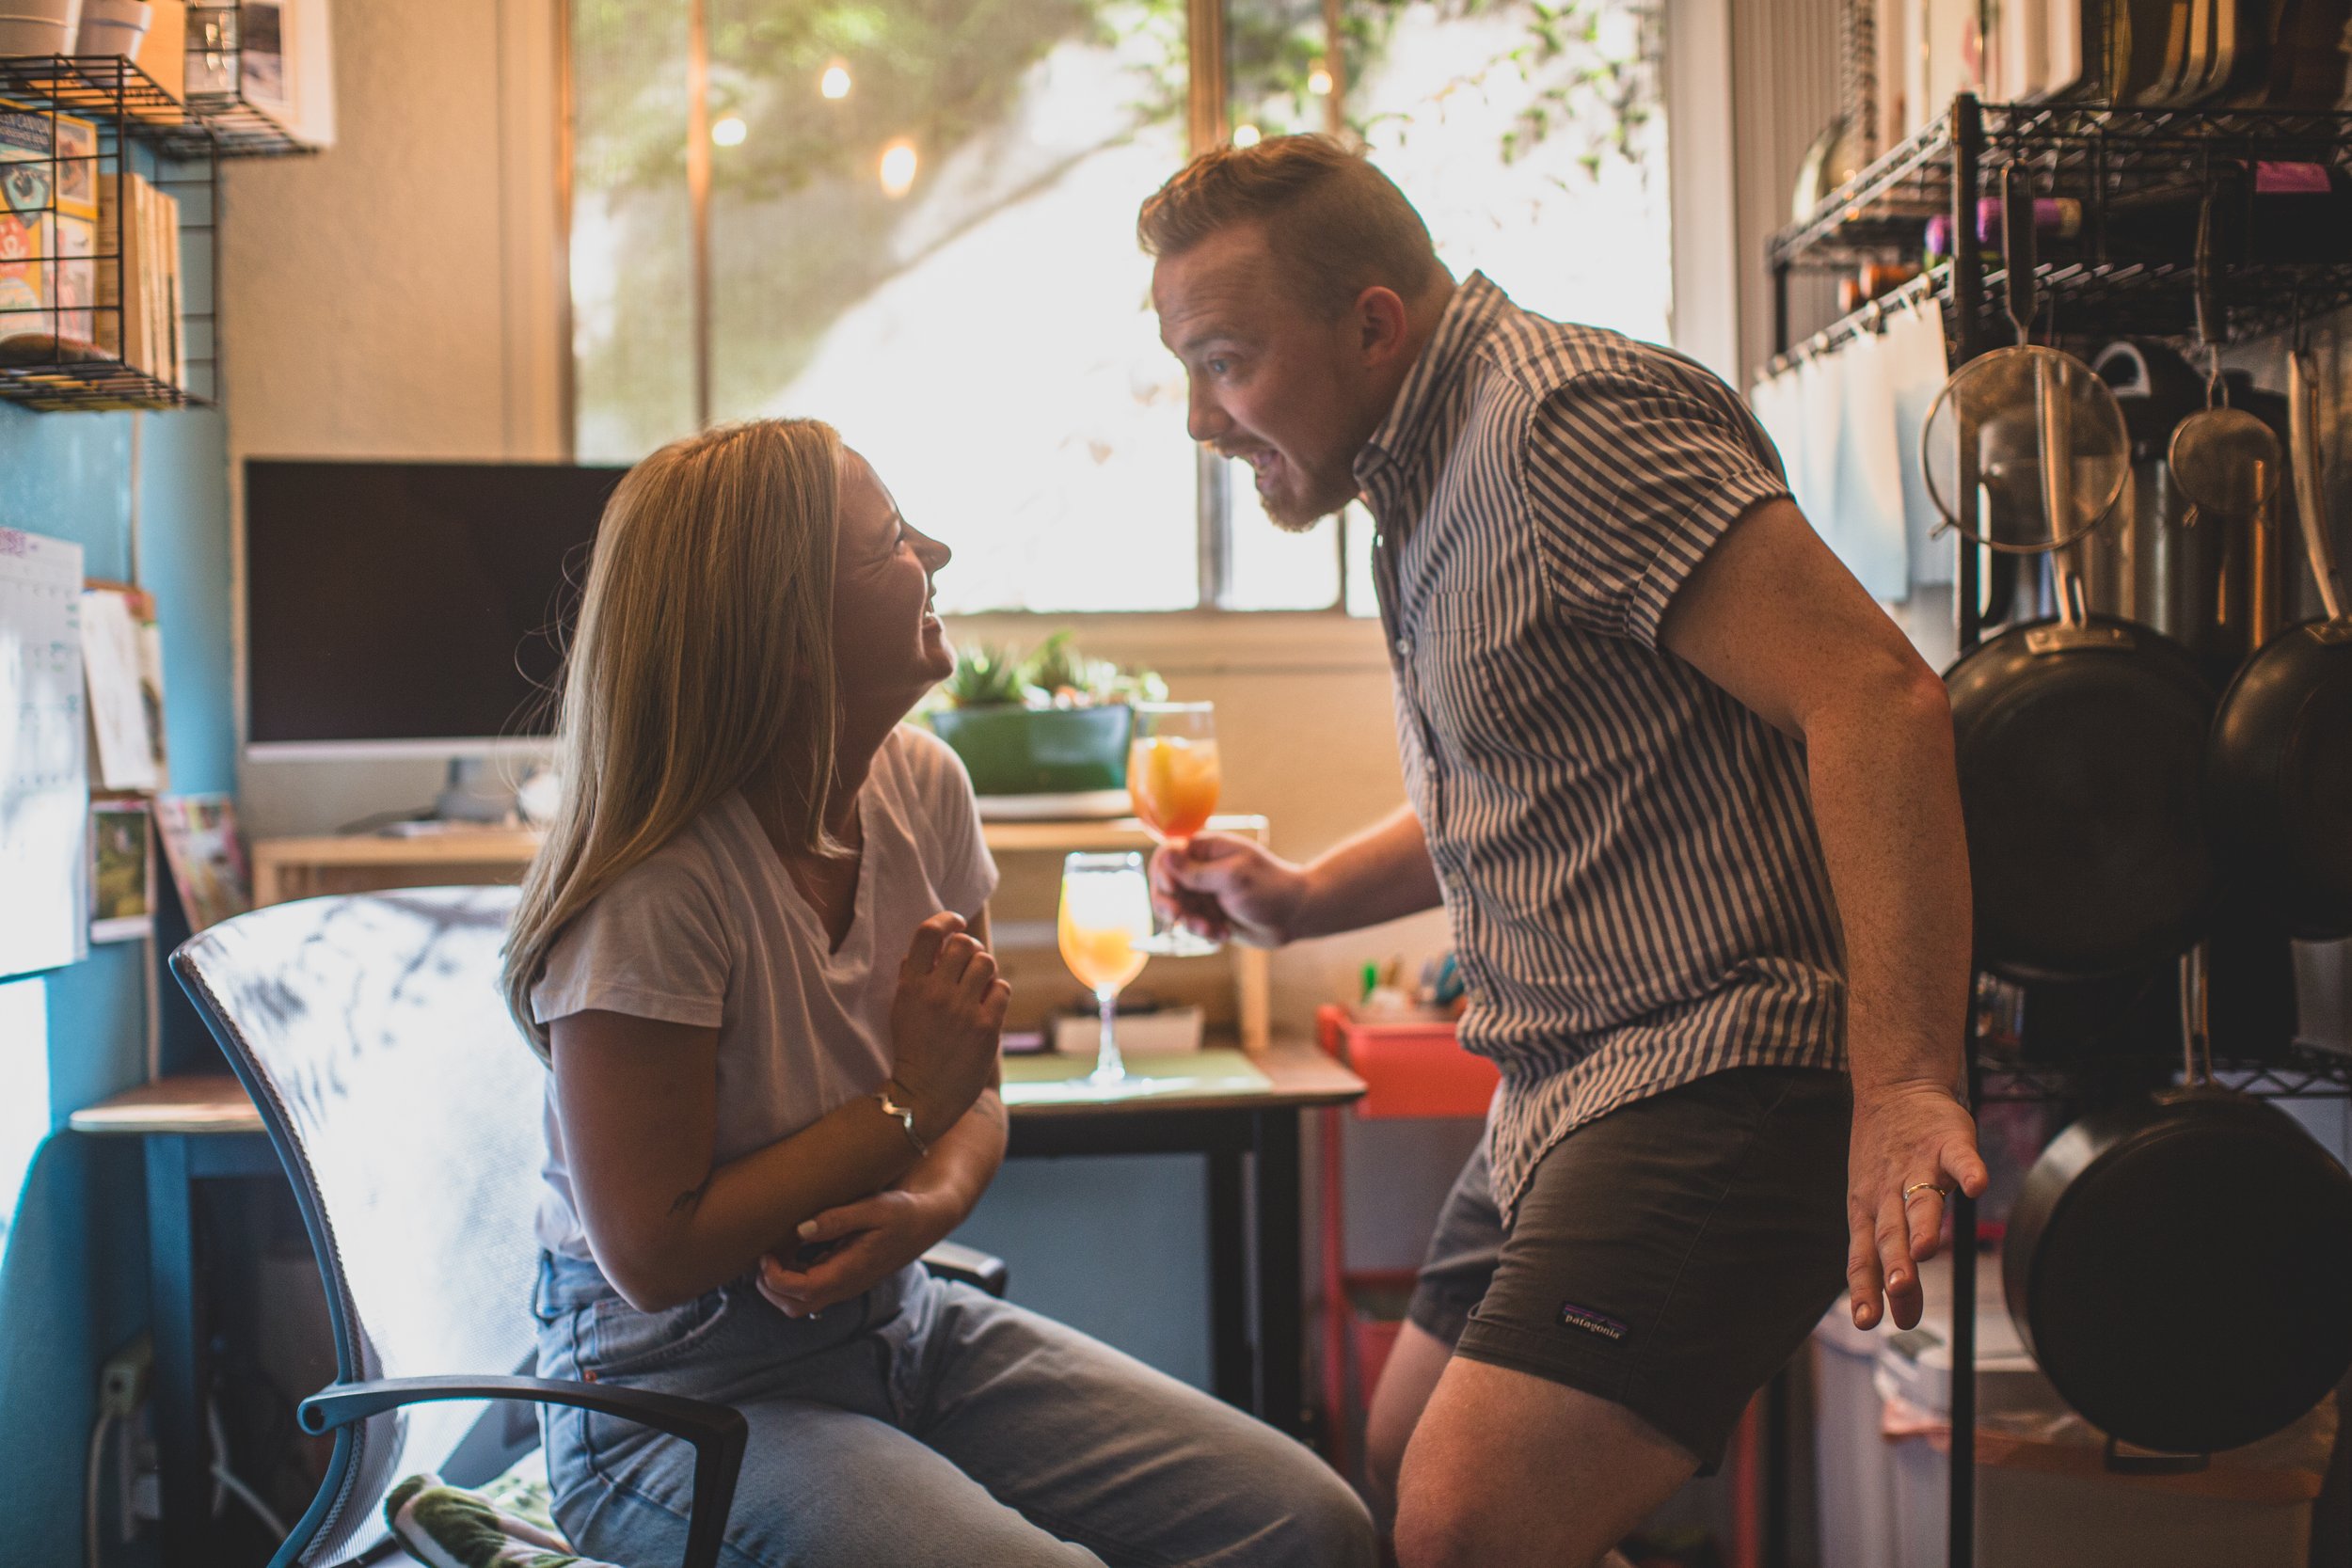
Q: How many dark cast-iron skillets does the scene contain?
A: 3